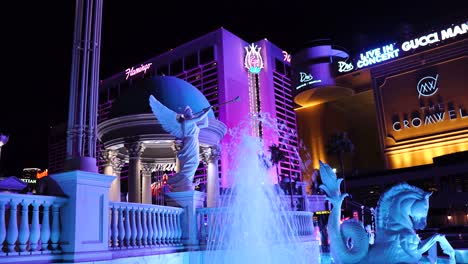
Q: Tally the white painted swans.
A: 0